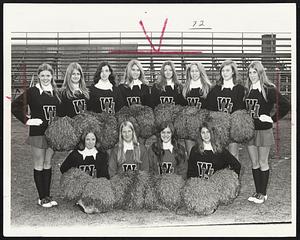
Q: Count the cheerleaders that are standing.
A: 8